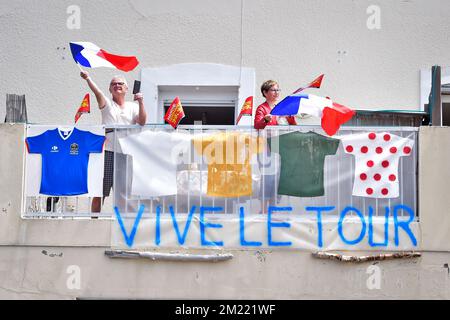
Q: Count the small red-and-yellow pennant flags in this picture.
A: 4